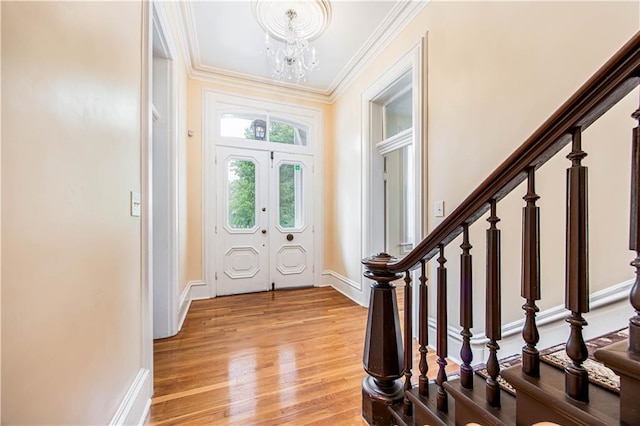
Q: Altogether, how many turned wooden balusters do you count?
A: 8